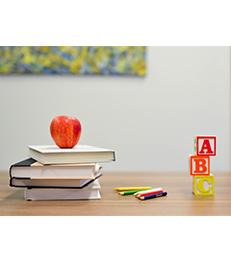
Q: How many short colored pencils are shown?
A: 5